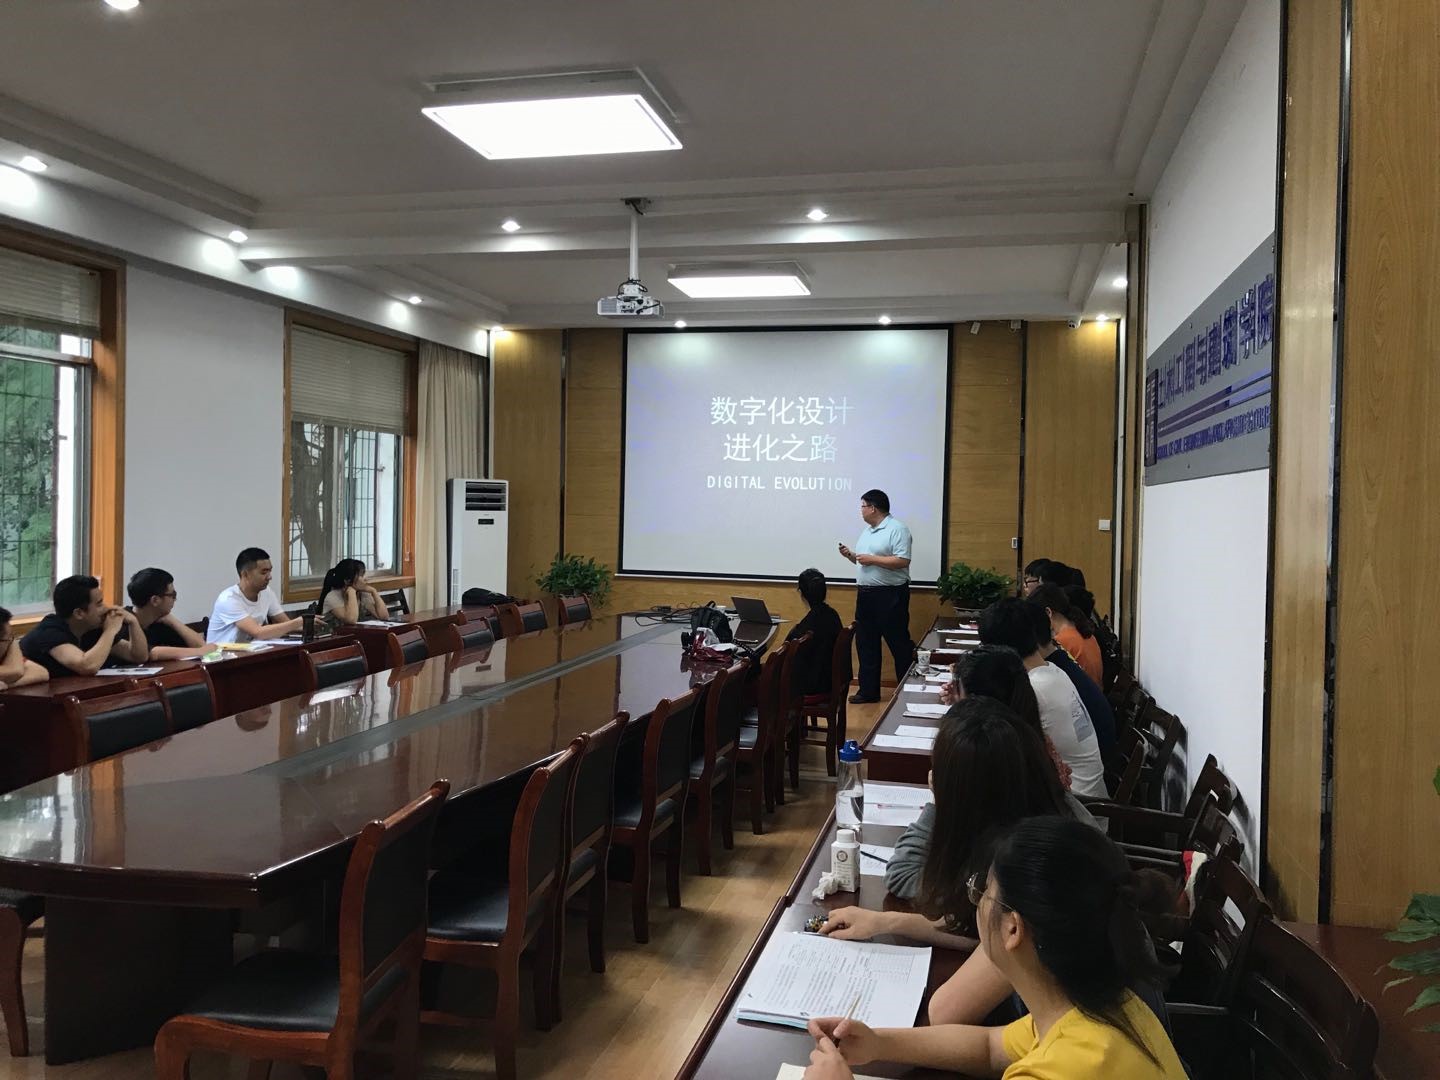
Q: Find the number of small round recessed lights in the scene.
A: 11